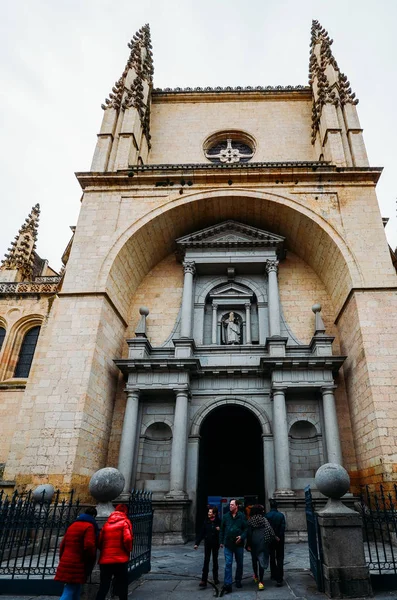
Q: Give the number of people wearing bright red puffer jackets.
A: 2